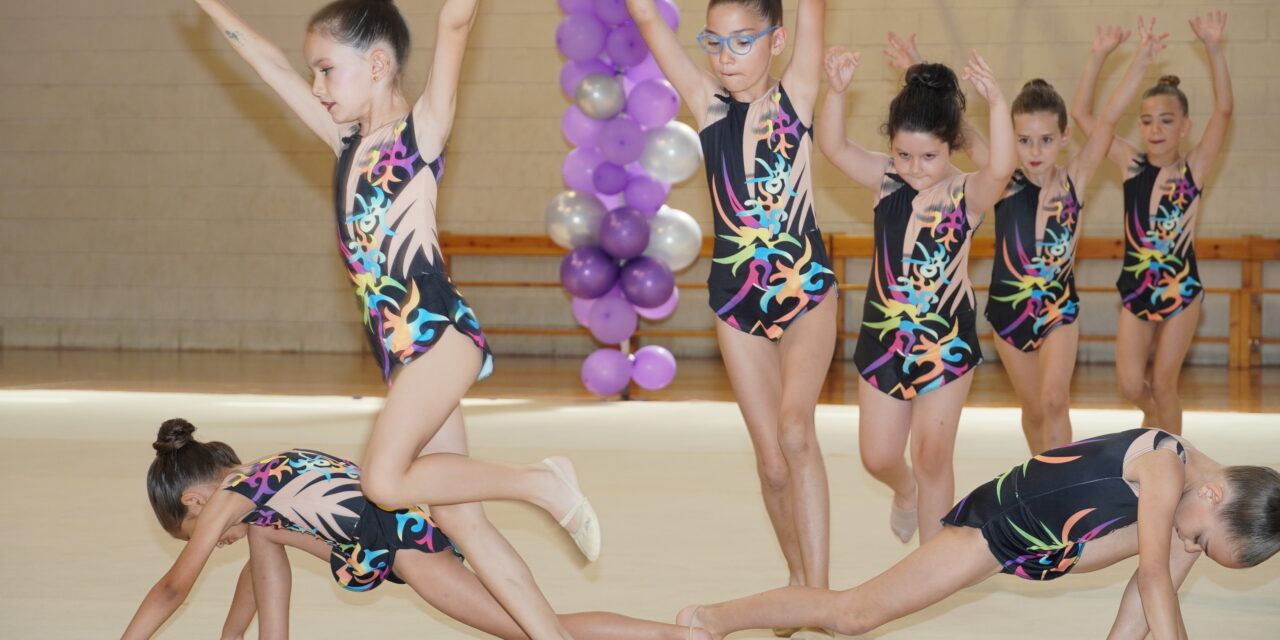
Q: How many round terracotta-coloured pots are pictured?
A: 0